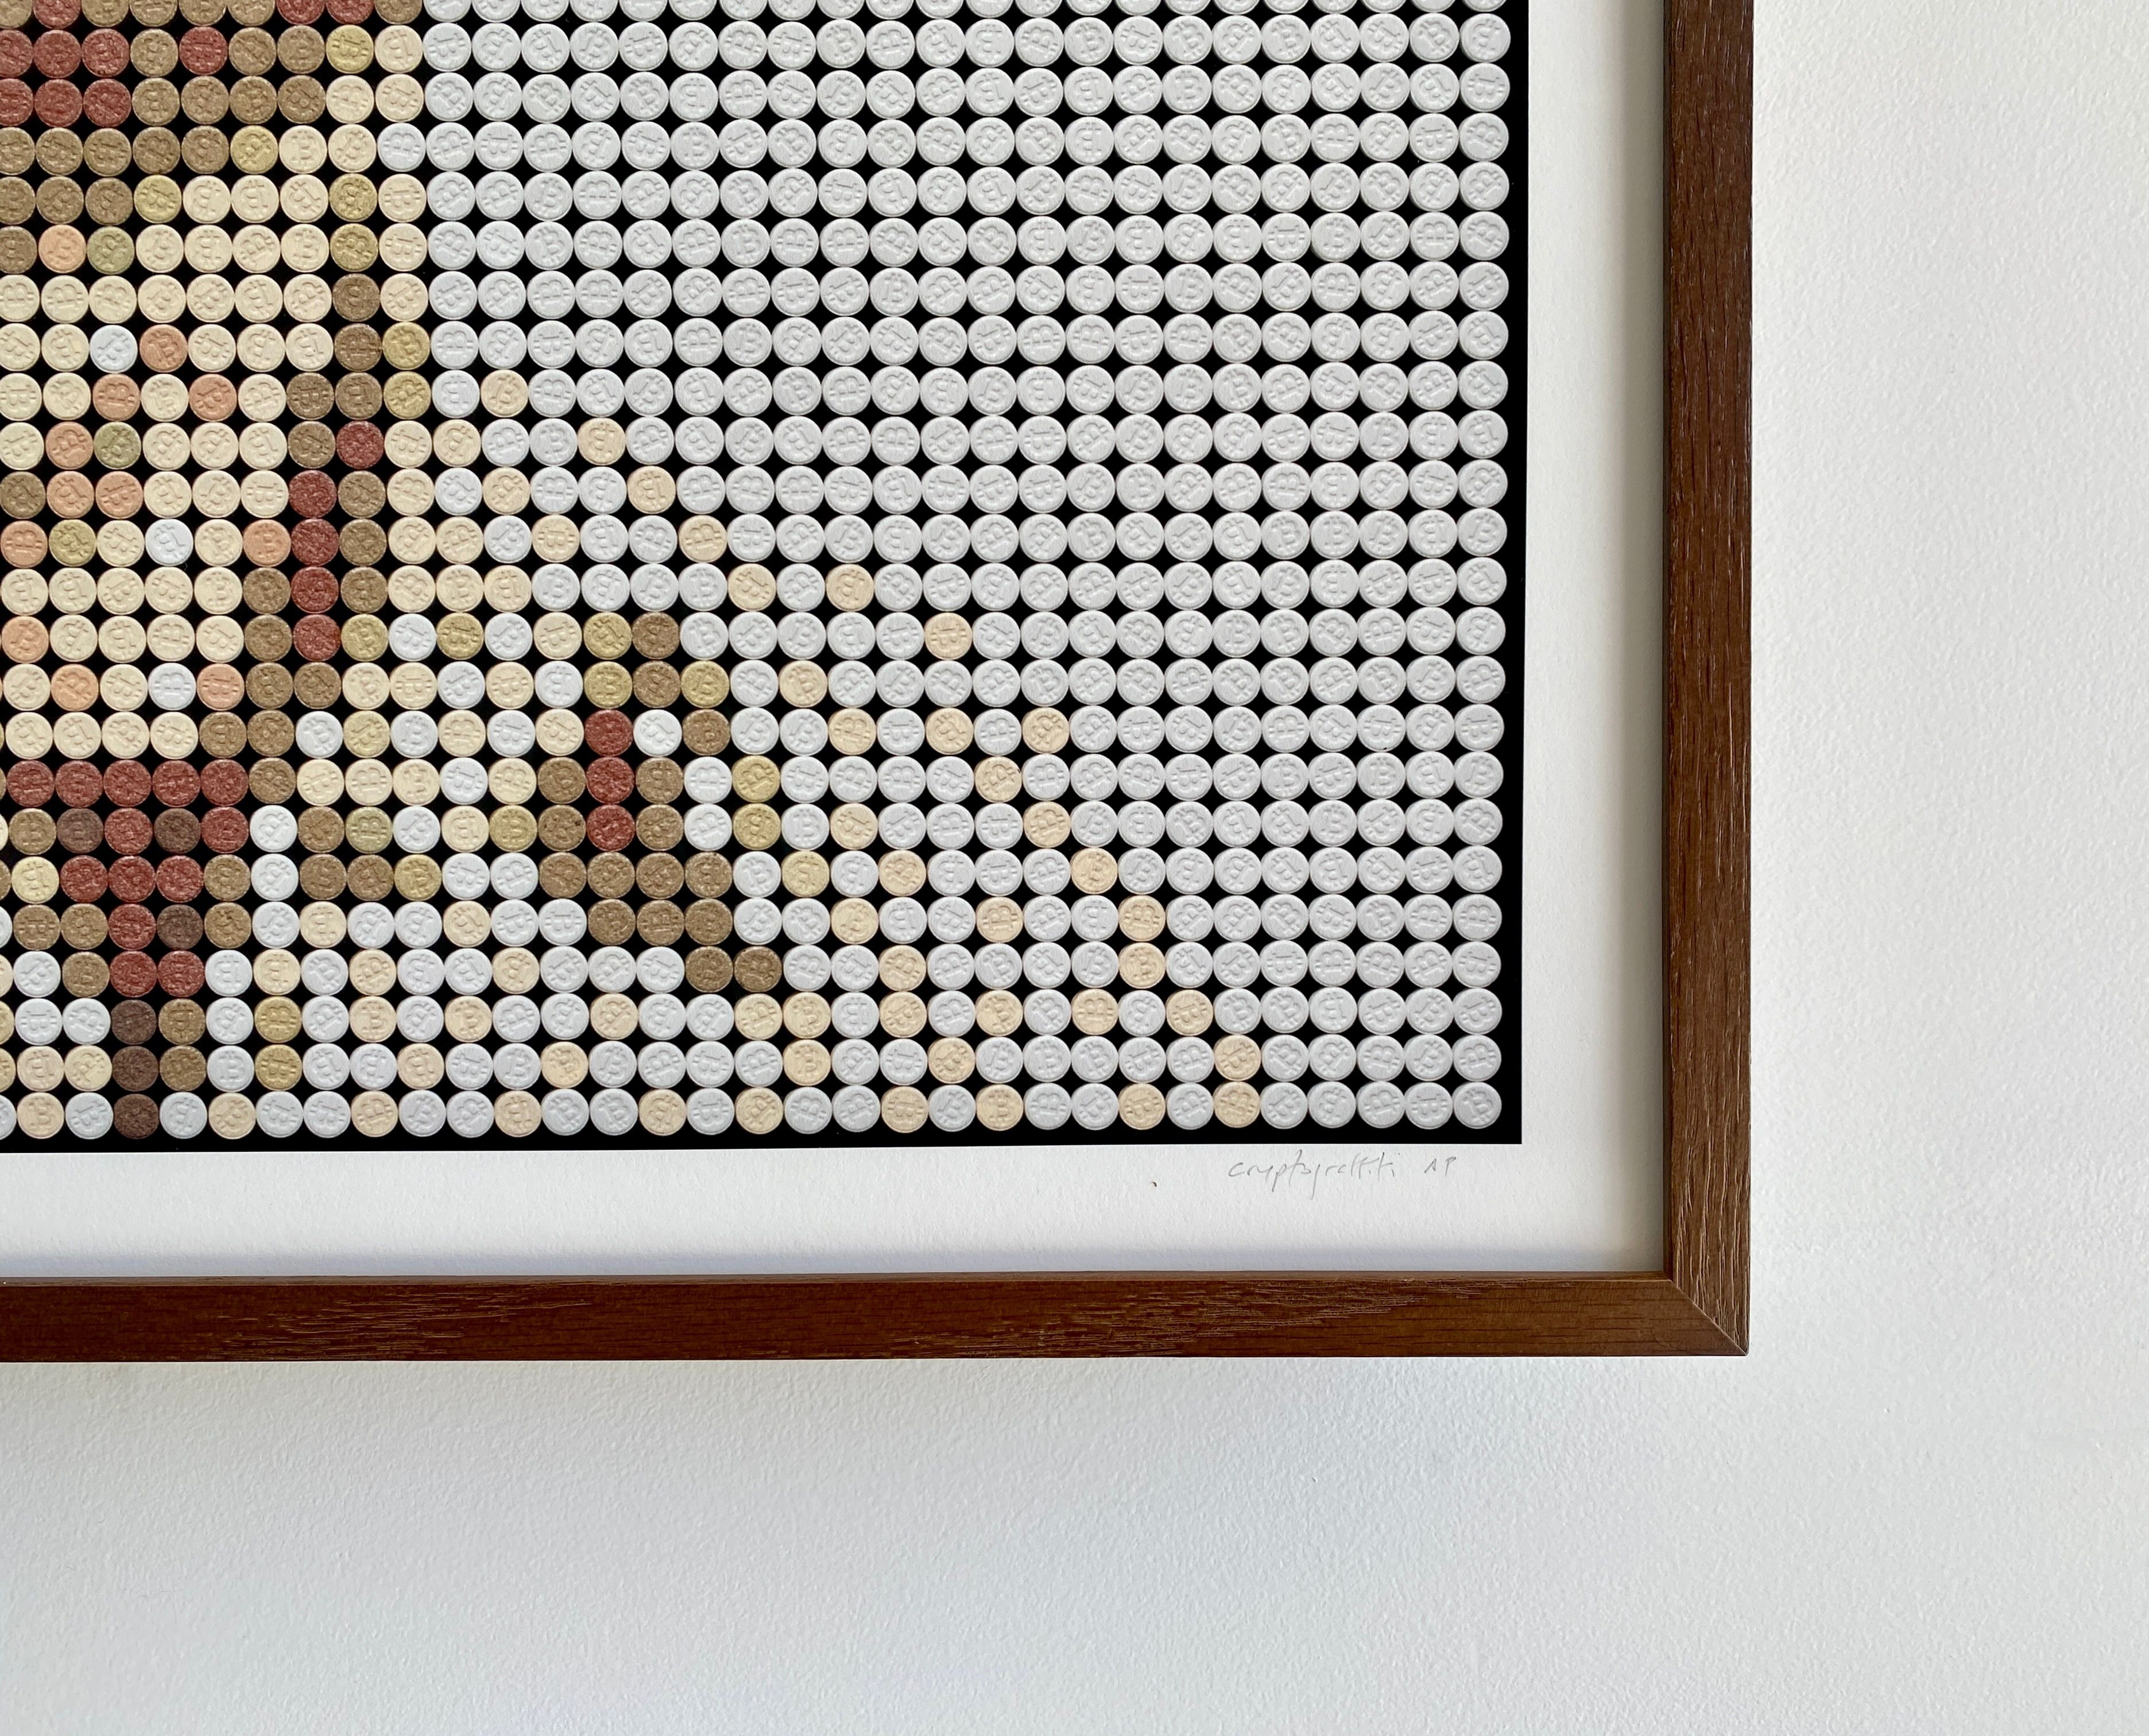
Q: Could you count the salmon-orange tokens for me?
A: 12